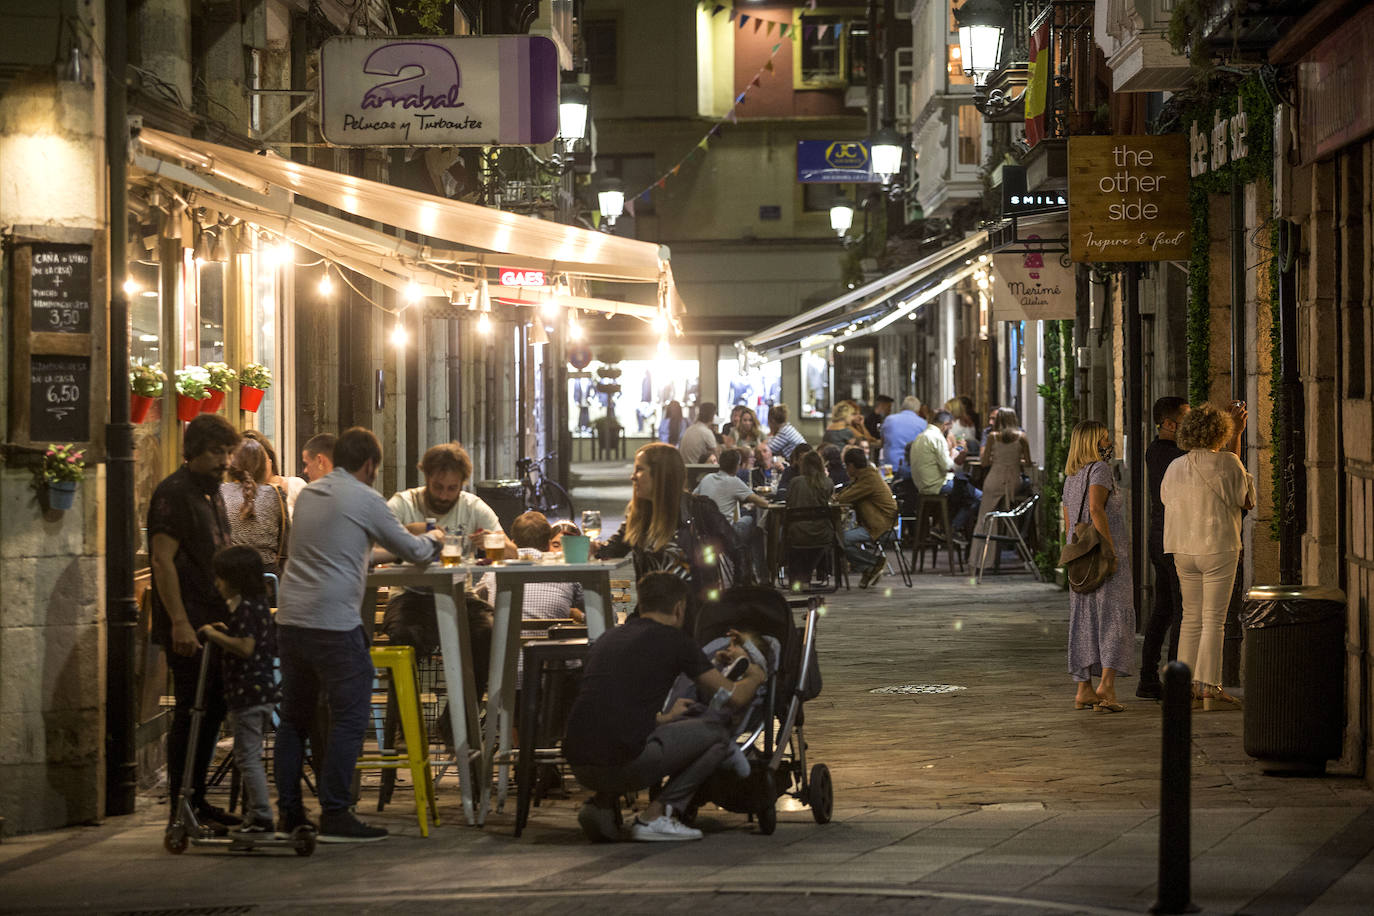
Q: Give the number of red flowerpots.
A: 4